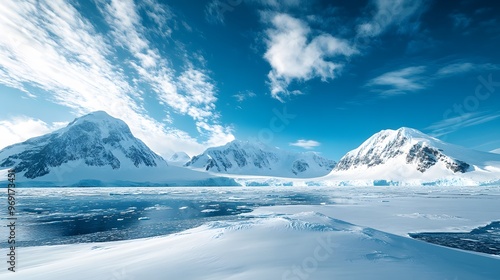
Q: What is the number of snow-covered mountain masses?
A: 3